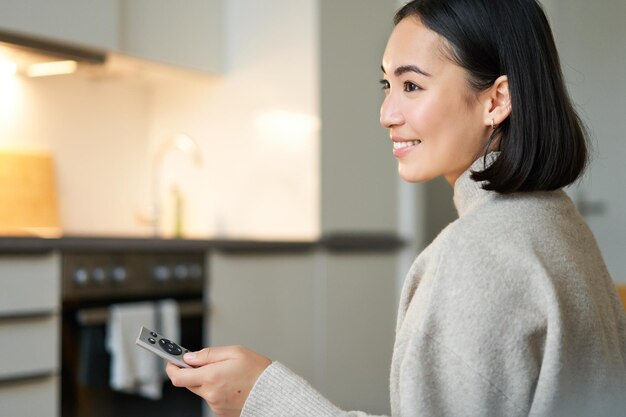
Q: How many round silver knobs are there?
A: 6